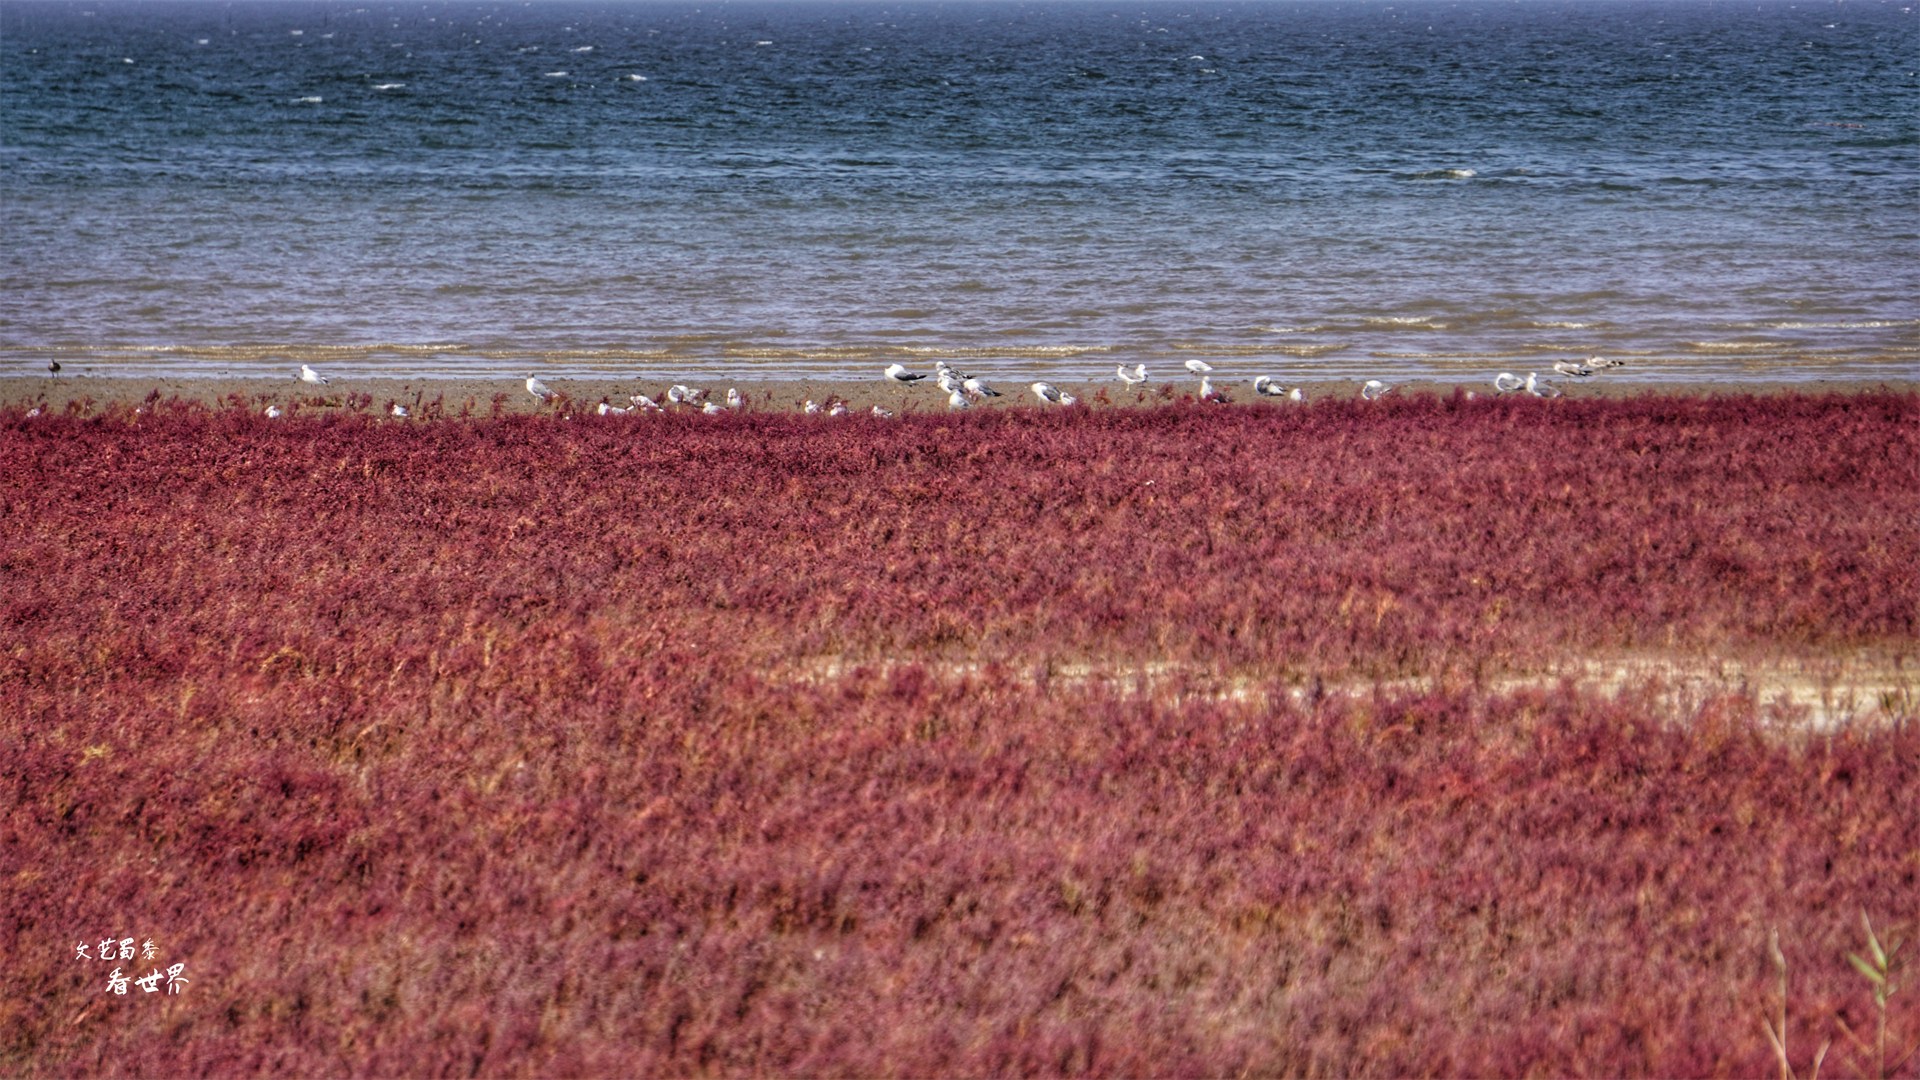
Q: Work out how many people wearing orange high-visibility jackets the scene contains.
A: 0